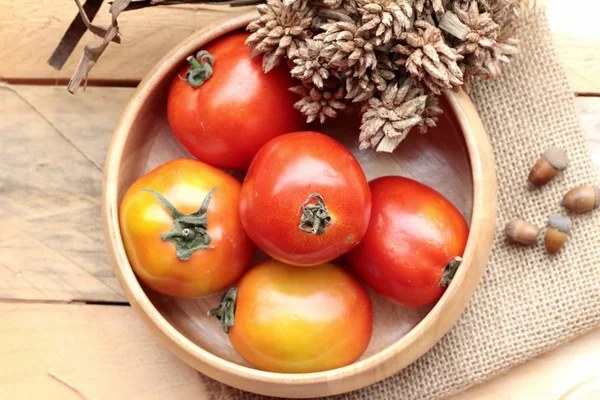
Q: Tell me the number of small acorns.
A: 4